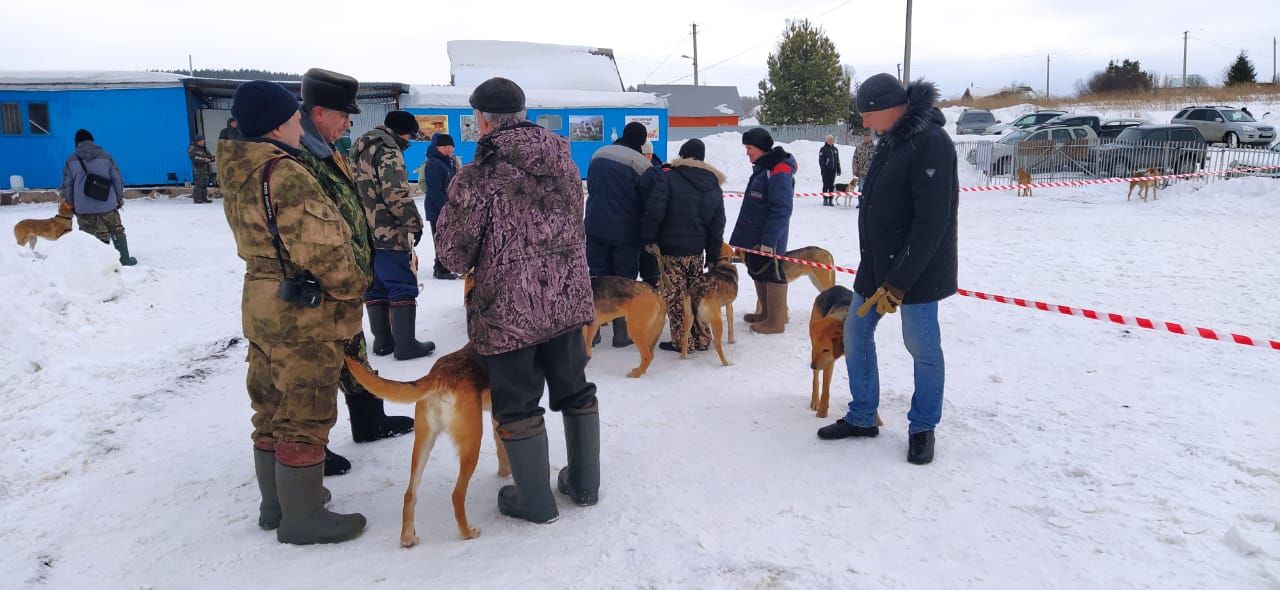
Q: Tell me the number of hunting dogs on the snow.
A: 9